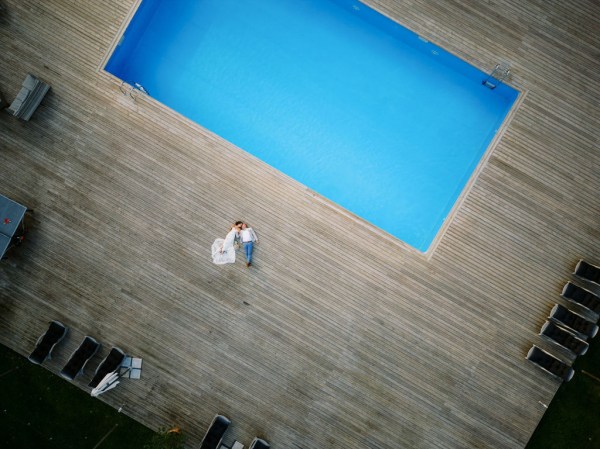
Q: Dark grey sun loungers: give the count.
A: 10